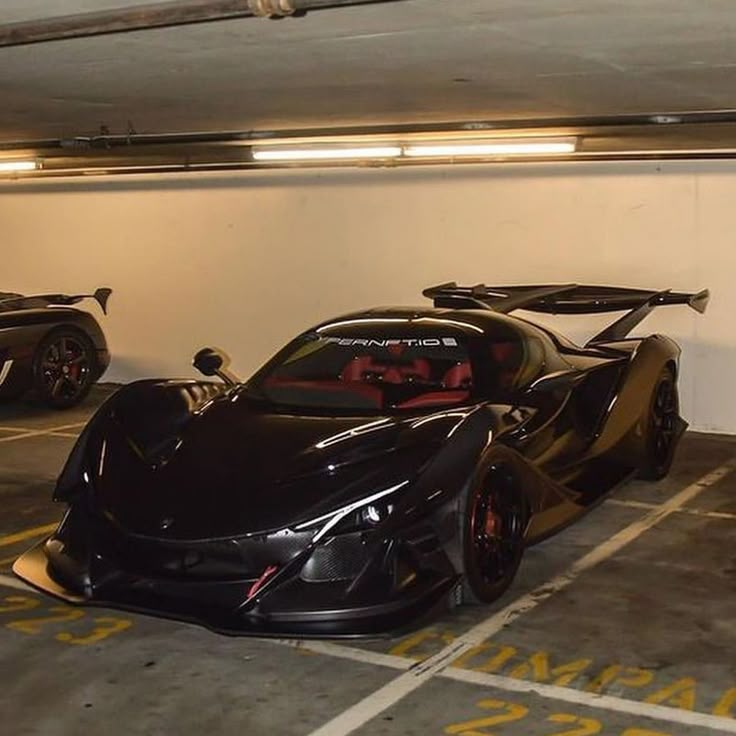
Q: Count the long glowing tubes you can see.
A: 3